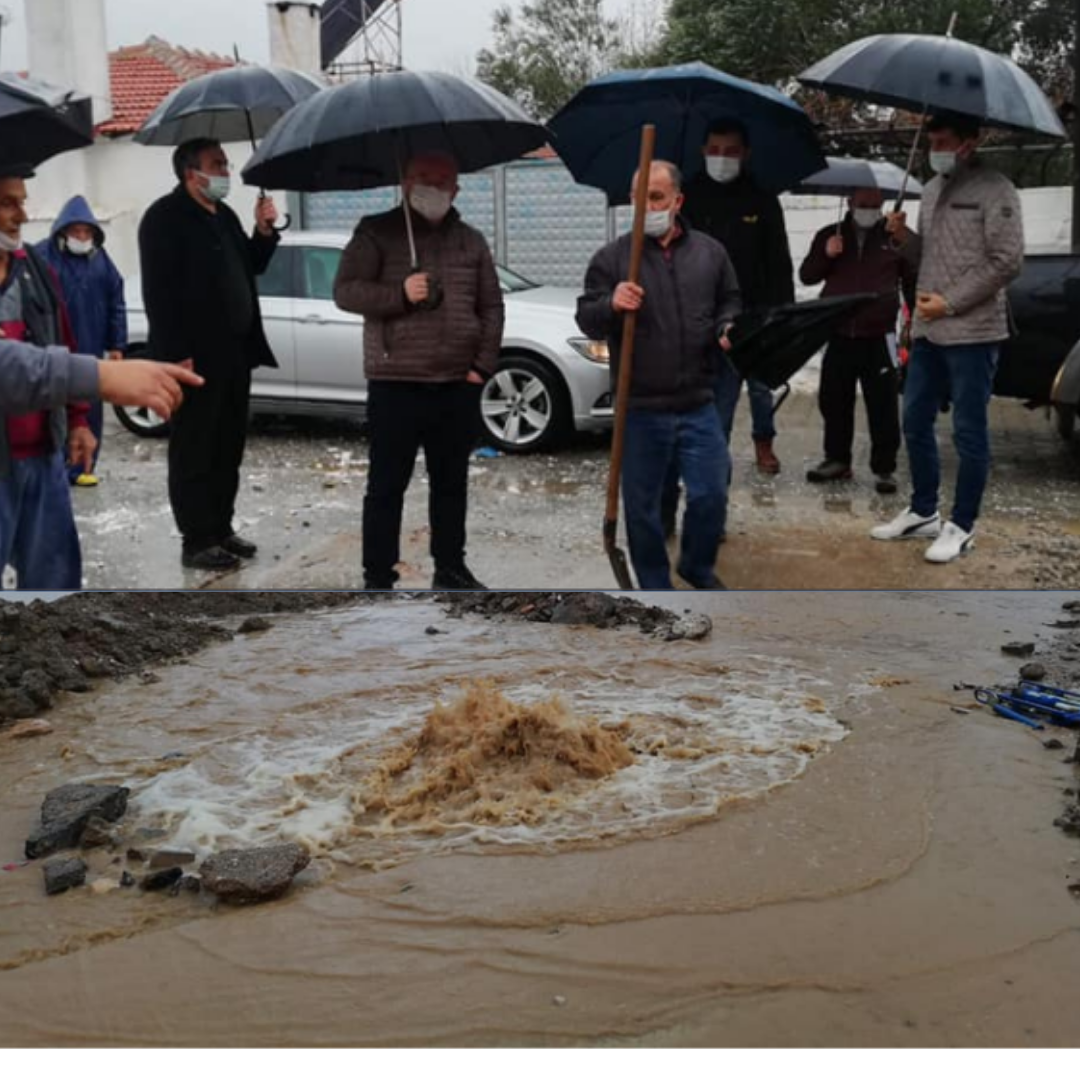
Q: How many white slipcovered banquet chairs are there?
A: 0